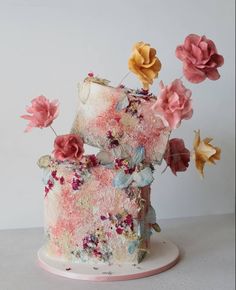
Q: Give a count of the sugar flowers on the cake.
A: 7